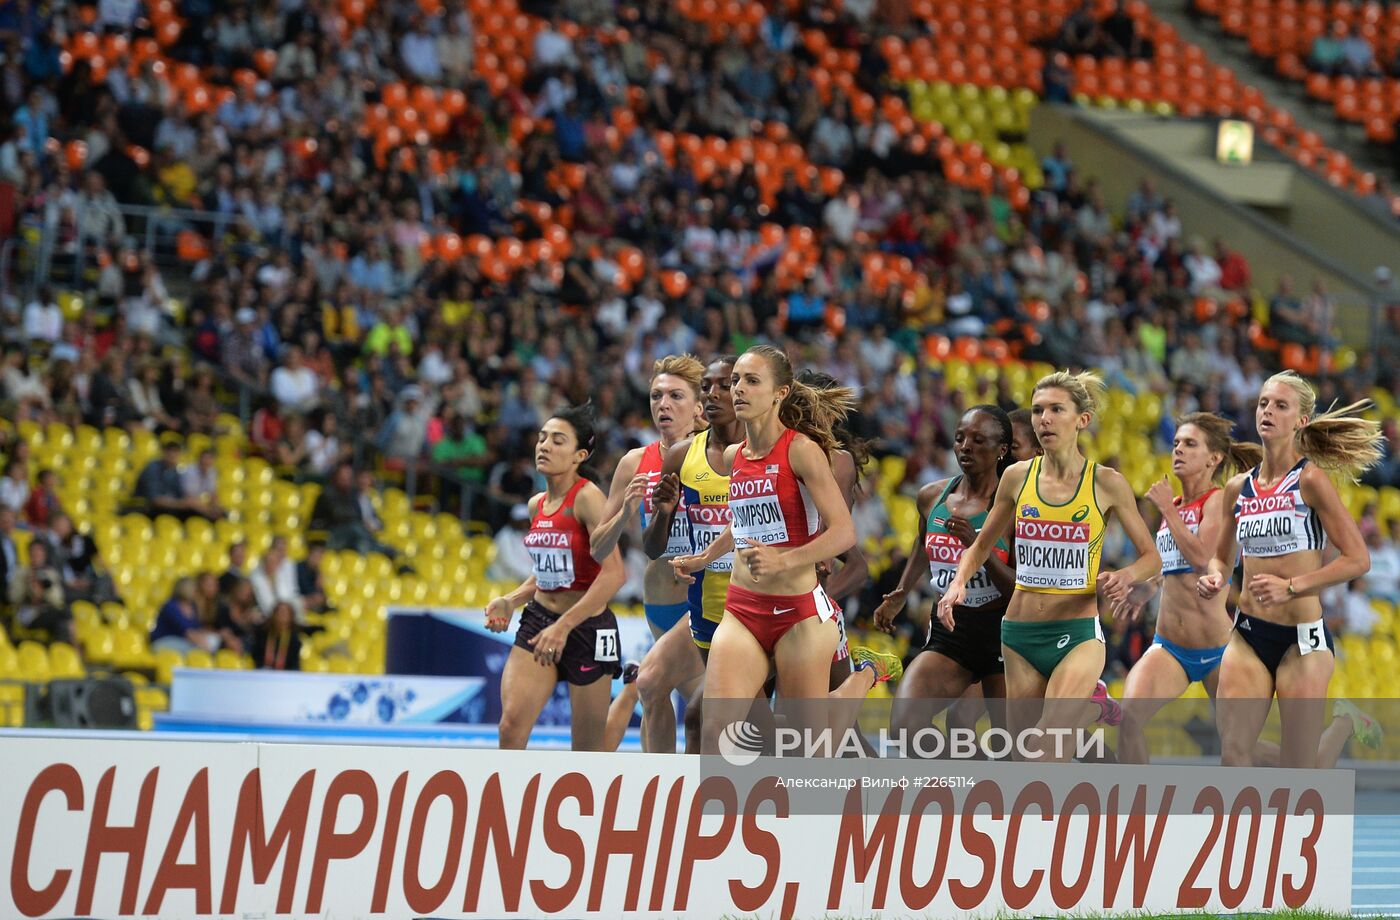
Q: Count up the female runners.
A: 10